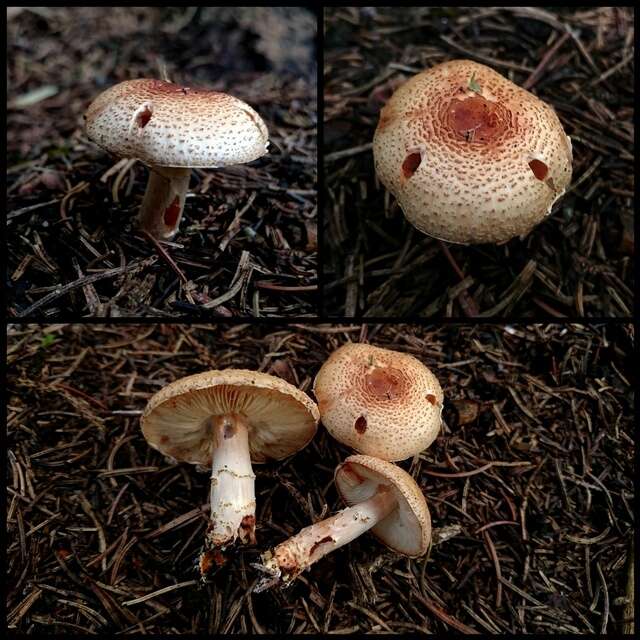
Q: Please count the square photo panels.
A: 2